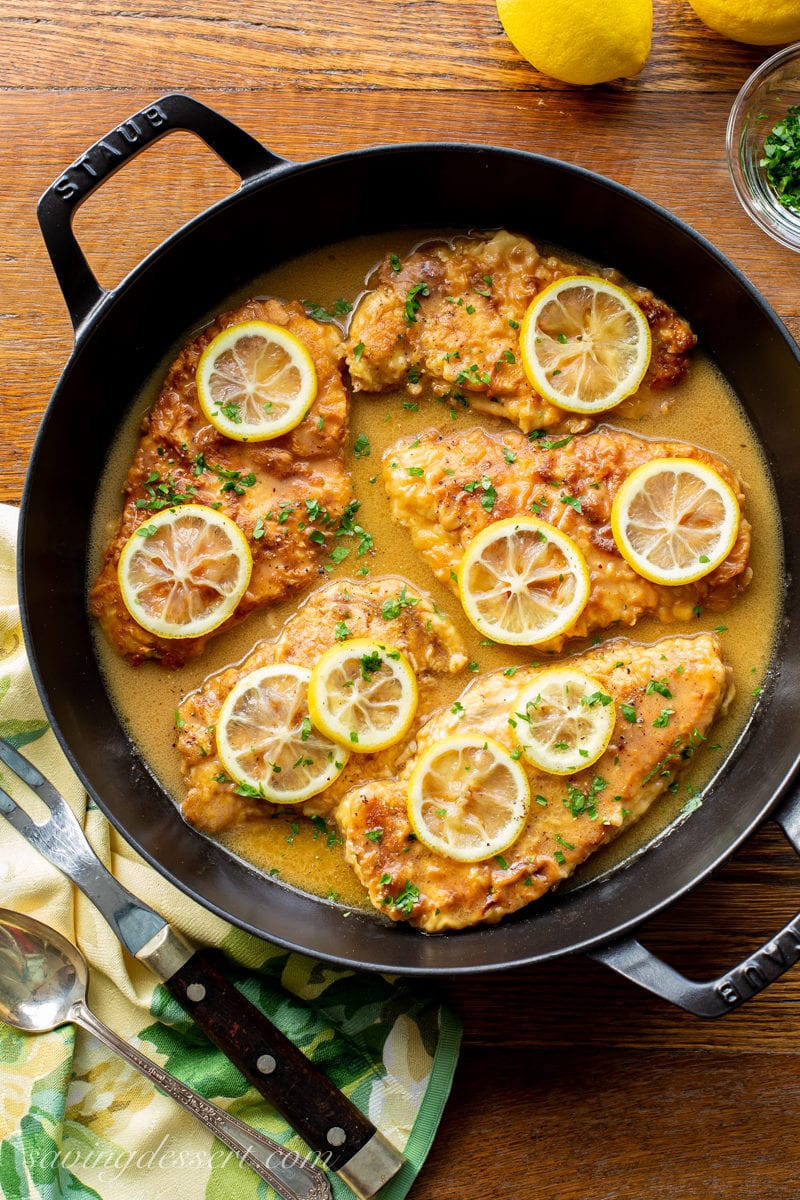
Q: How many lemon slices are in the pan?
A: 9